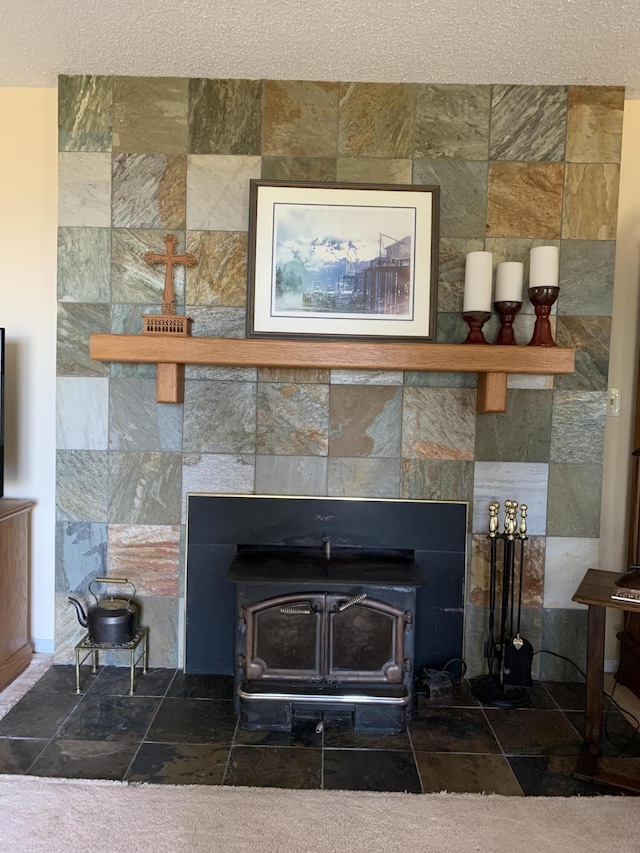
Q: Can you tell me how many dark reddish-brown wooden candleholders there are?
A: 3